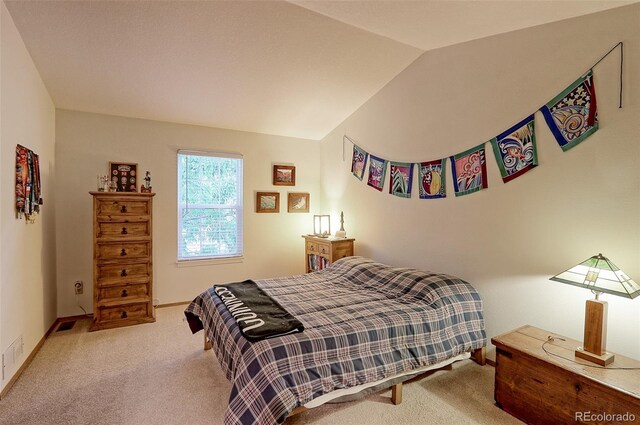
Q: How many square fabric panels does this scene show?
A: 7